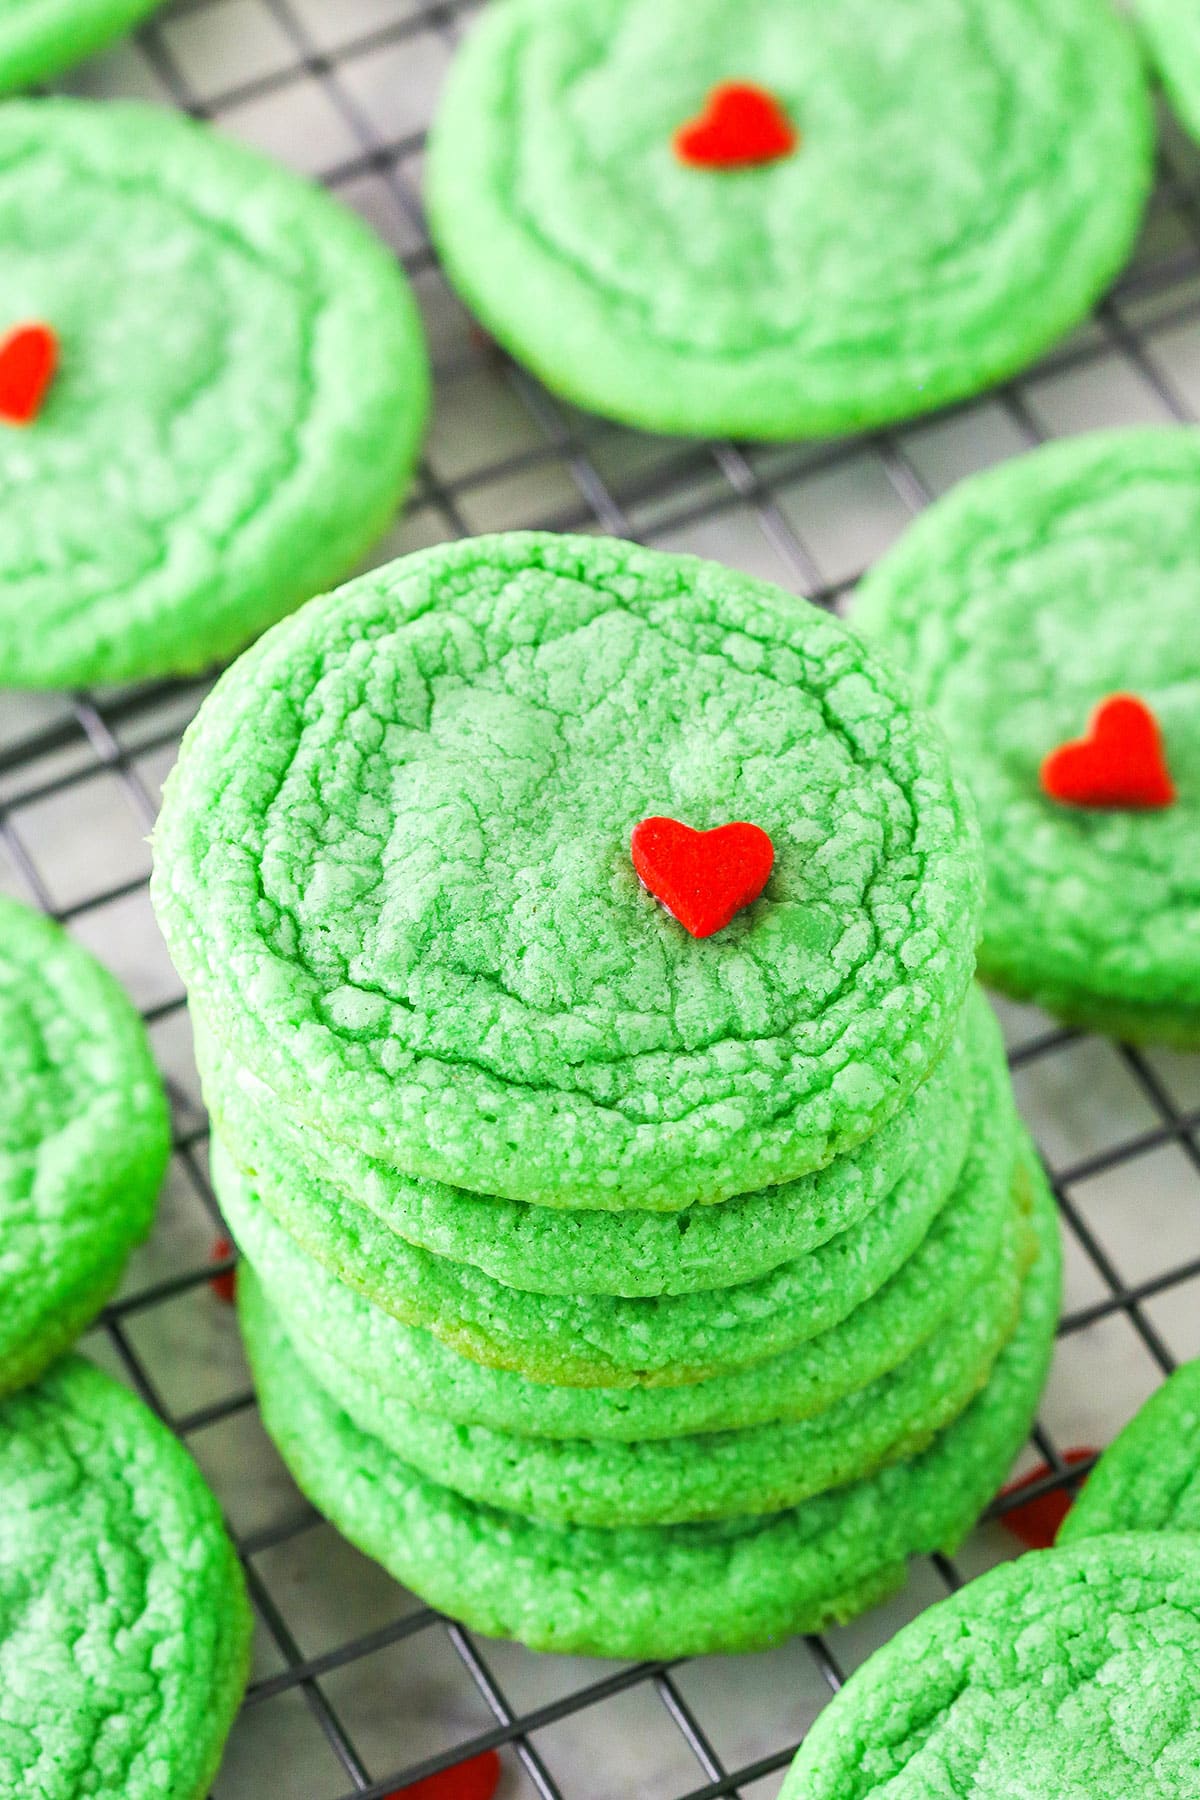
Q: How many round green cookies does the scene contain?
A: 15